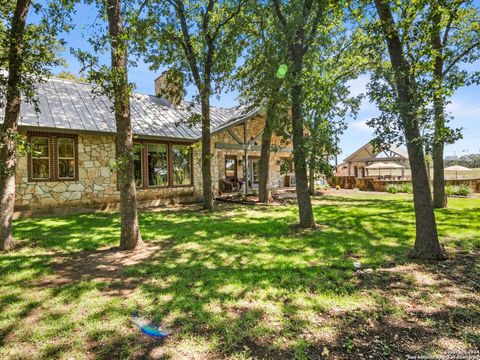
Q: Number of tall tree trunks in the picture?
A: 7